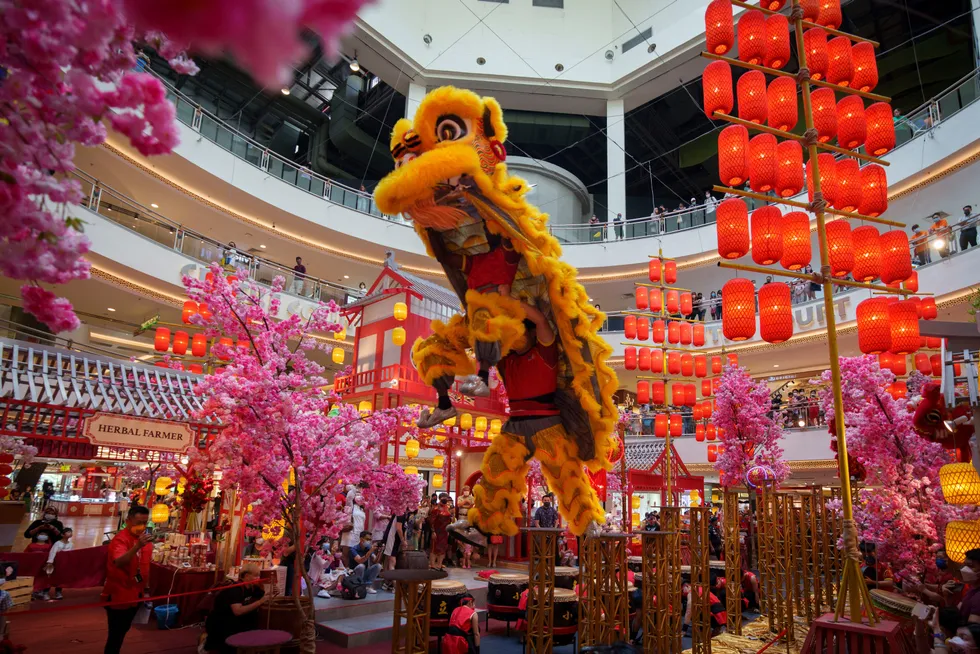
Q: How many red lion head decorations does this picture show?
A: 1